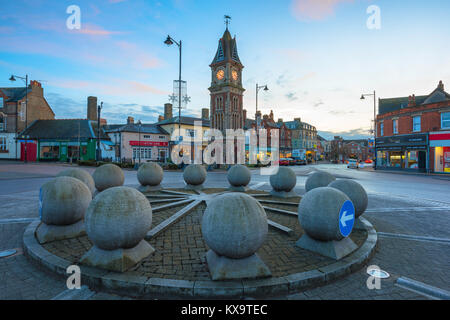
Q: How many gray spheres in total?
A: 12